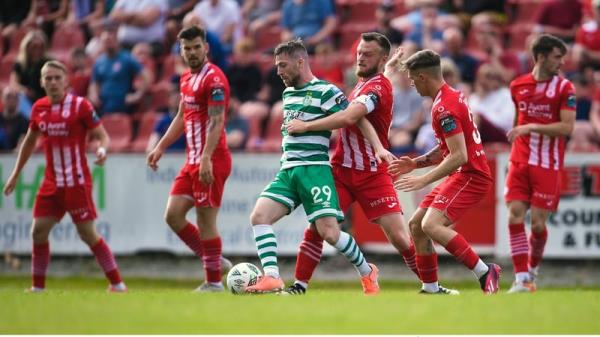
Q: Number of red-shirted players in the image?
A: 5